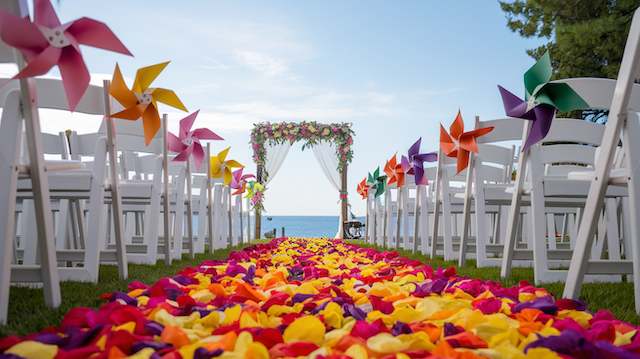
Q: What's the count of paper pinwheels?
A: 12